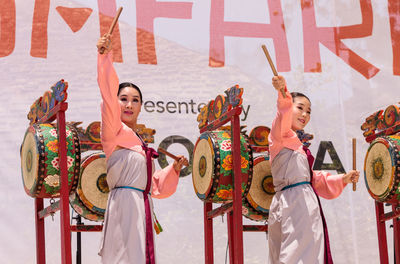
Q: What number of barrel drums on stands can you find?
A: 5